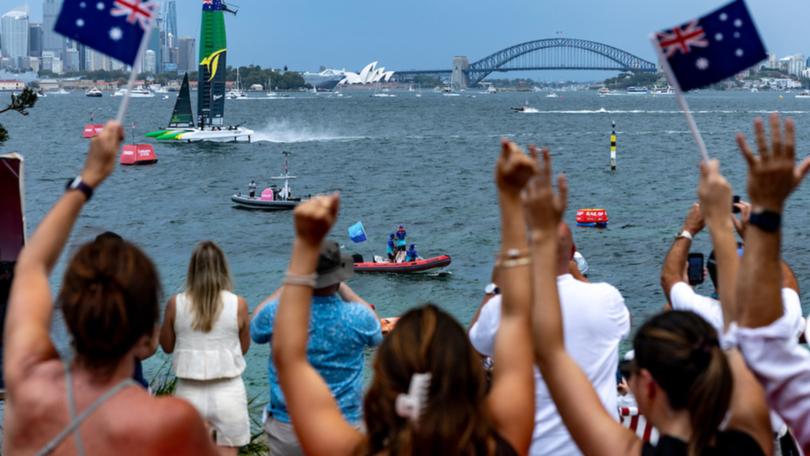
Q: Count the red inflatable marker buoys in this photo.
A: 3